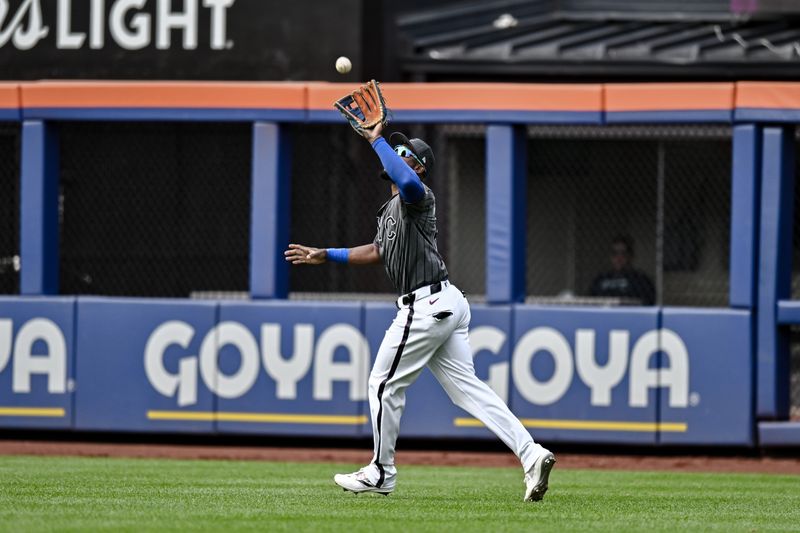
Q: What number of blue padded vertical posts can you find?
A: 5